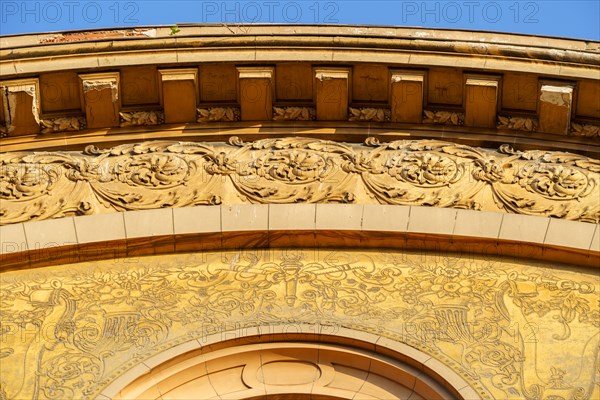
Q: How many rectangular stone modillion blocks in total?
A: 8